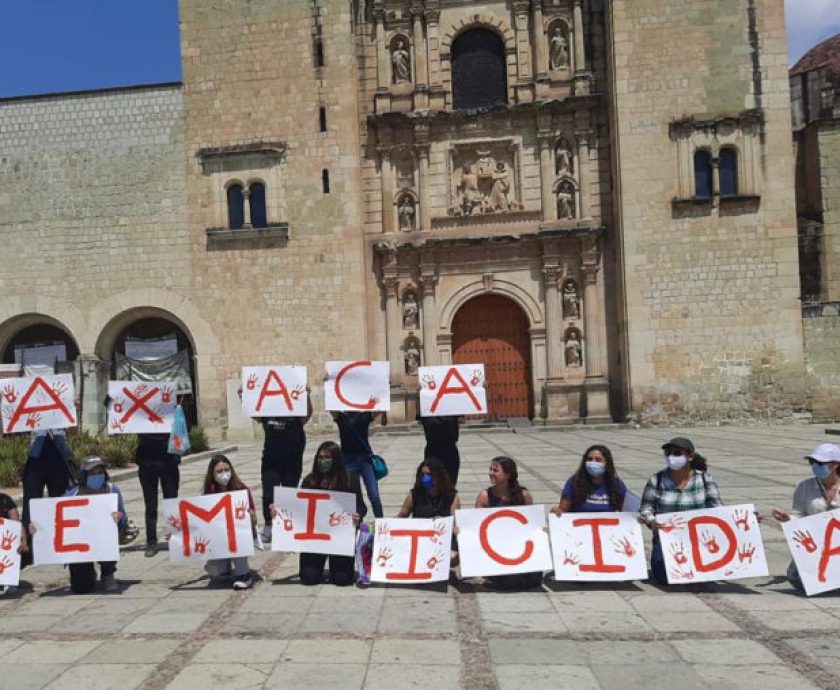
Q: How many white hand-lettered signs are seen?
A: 14